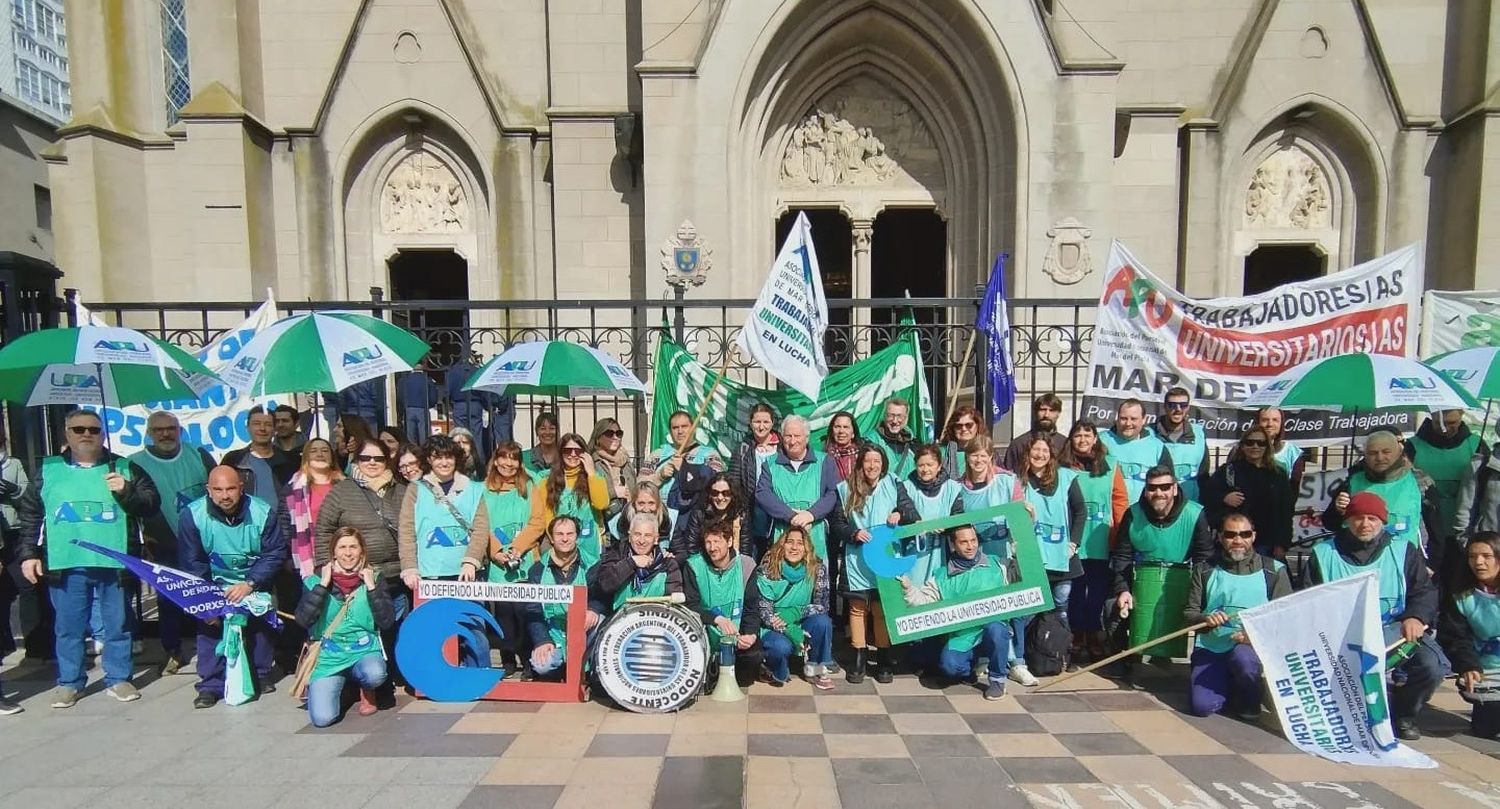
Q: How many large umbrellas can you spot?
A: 5